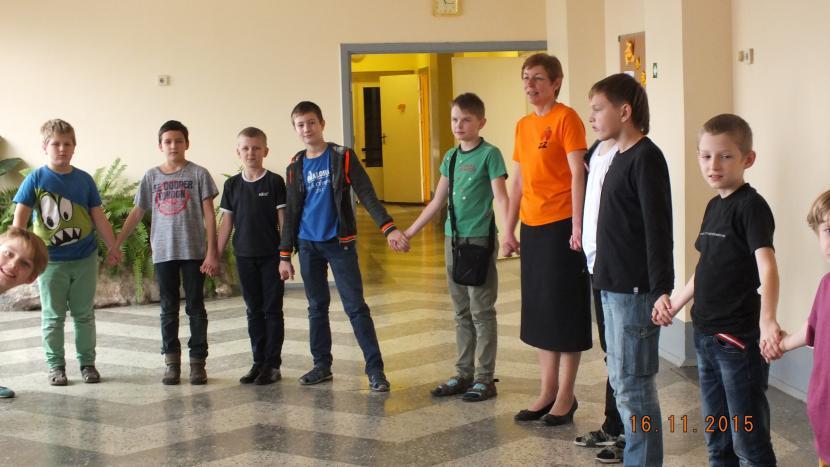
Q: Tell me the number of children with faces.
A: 9